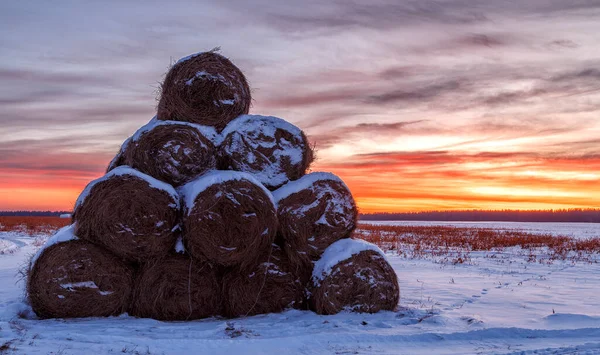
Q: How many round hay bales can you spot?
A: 10